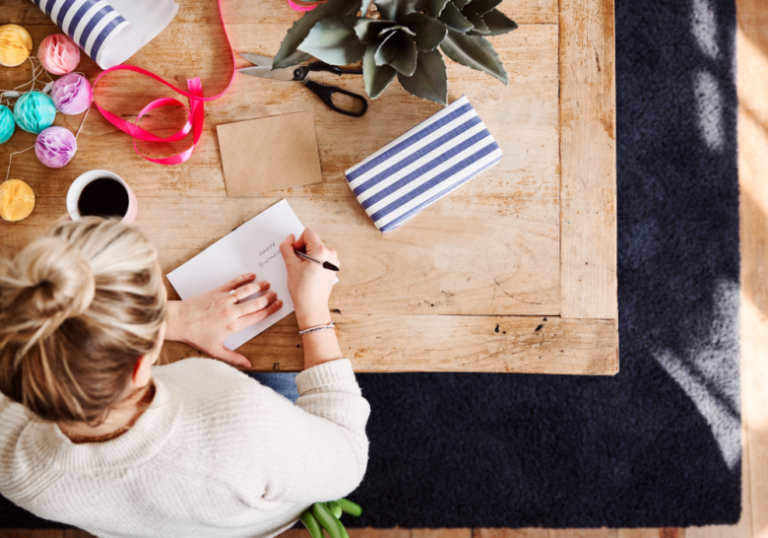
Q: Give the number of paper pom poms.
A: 7